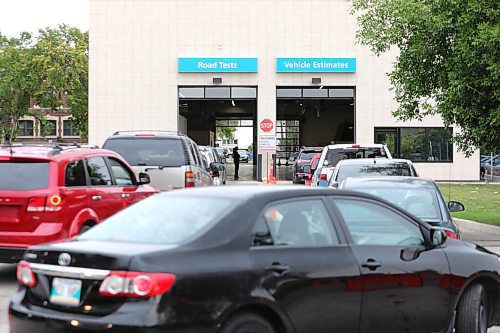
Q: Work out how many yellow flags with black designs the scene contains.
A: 0